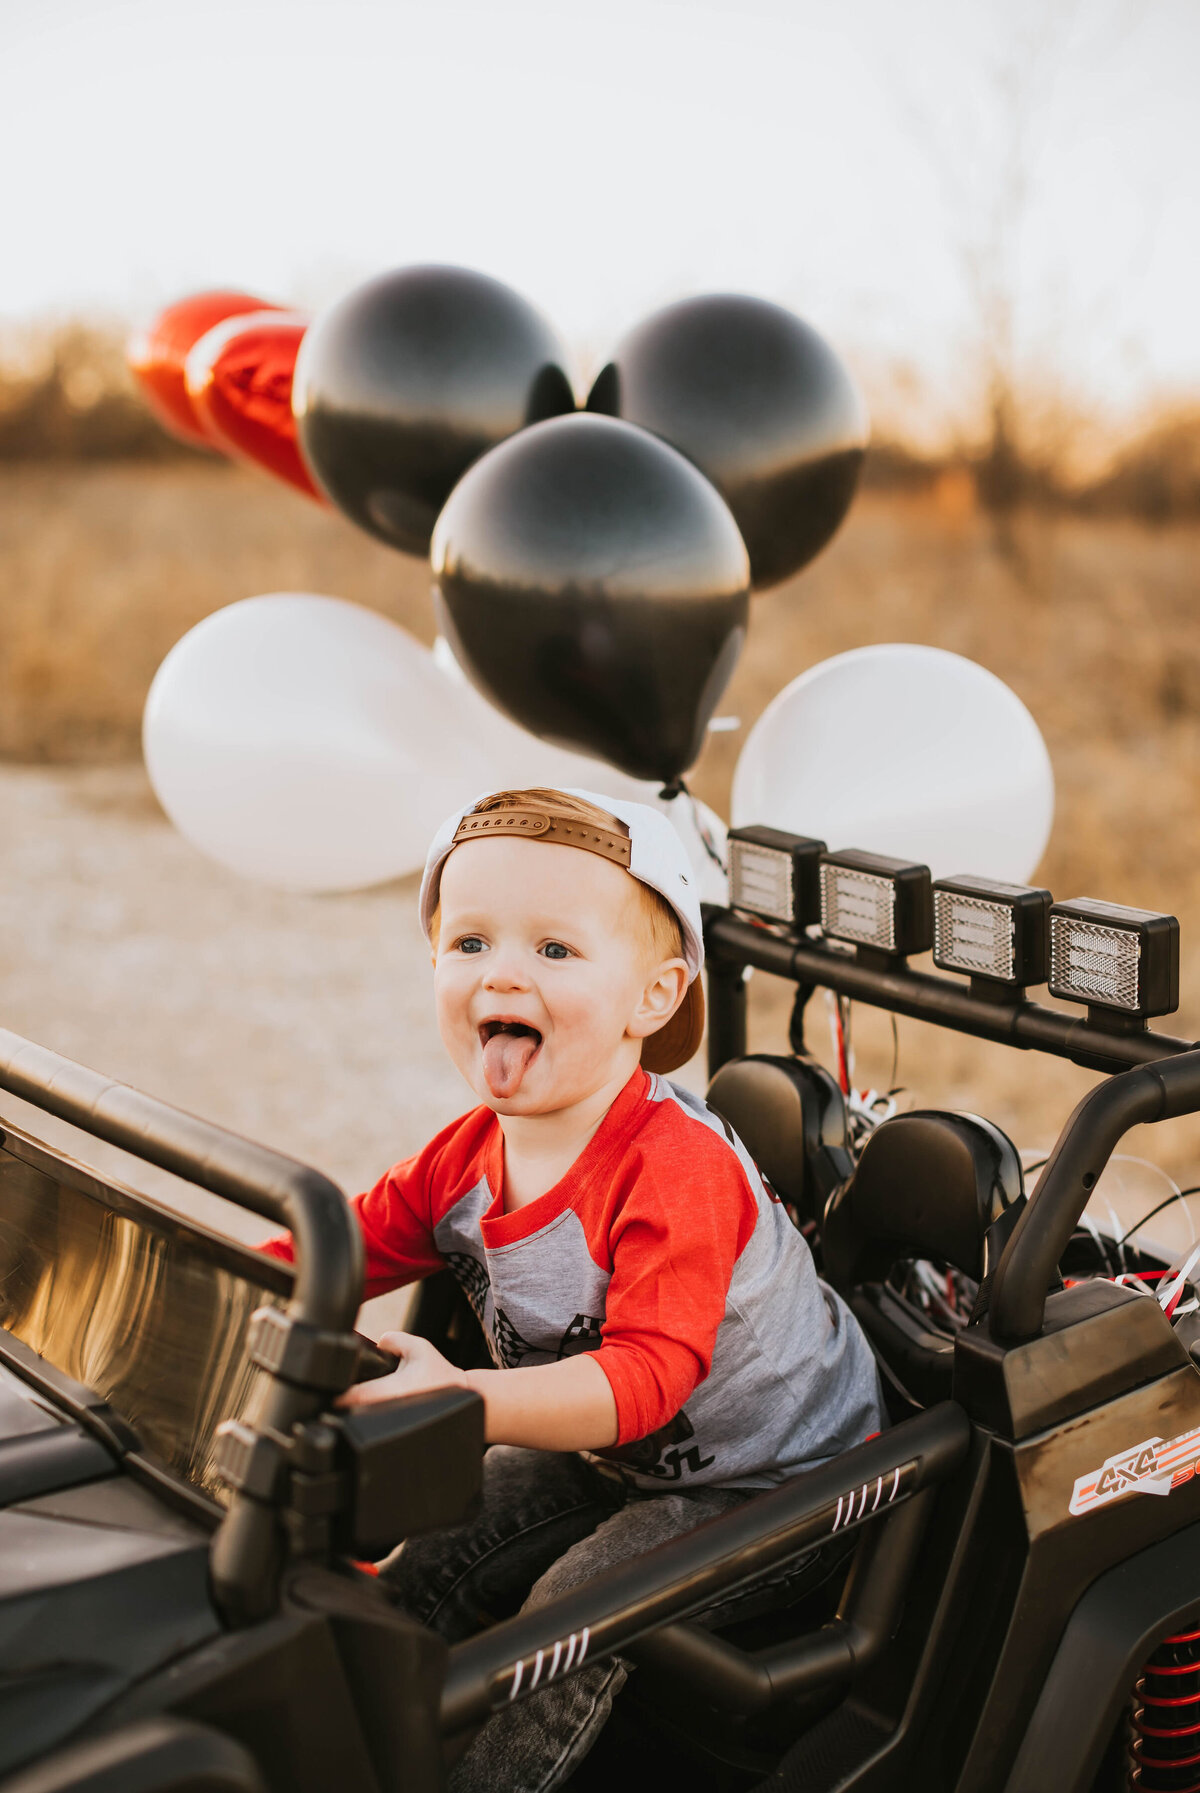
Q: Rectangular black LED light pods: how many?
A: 4